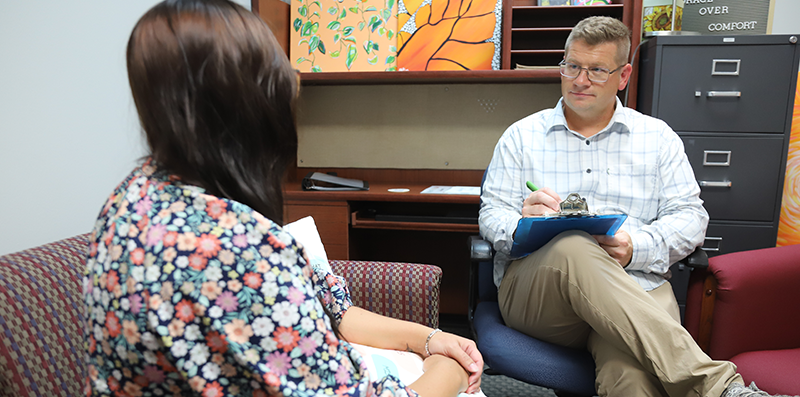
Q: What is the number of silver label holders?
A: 3